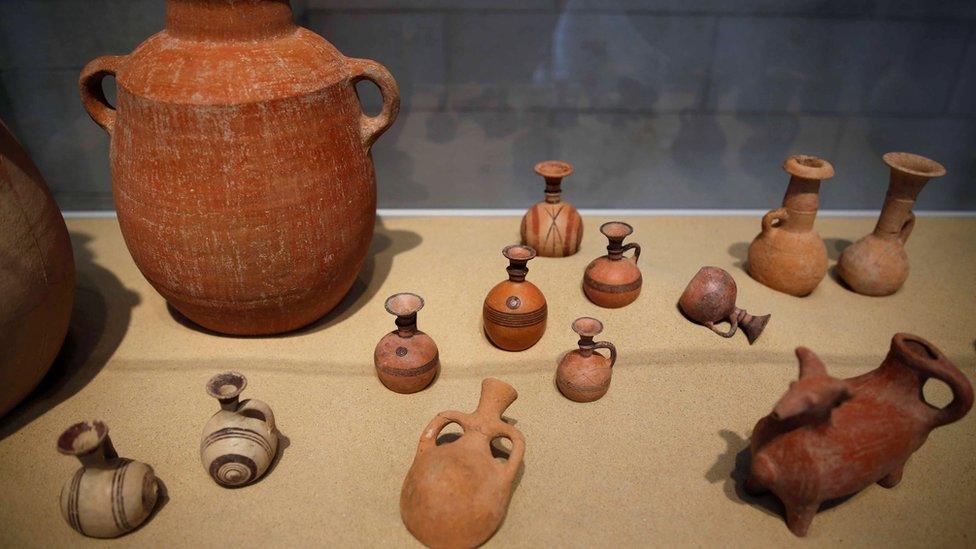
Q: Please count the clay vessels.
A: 14